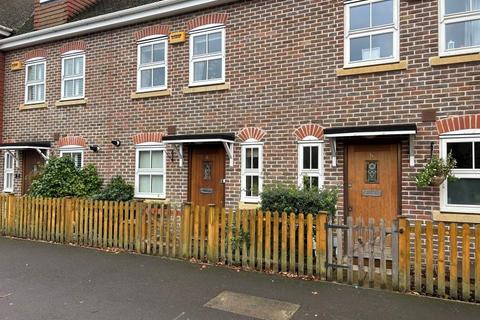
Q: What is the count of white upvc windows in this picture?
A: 12